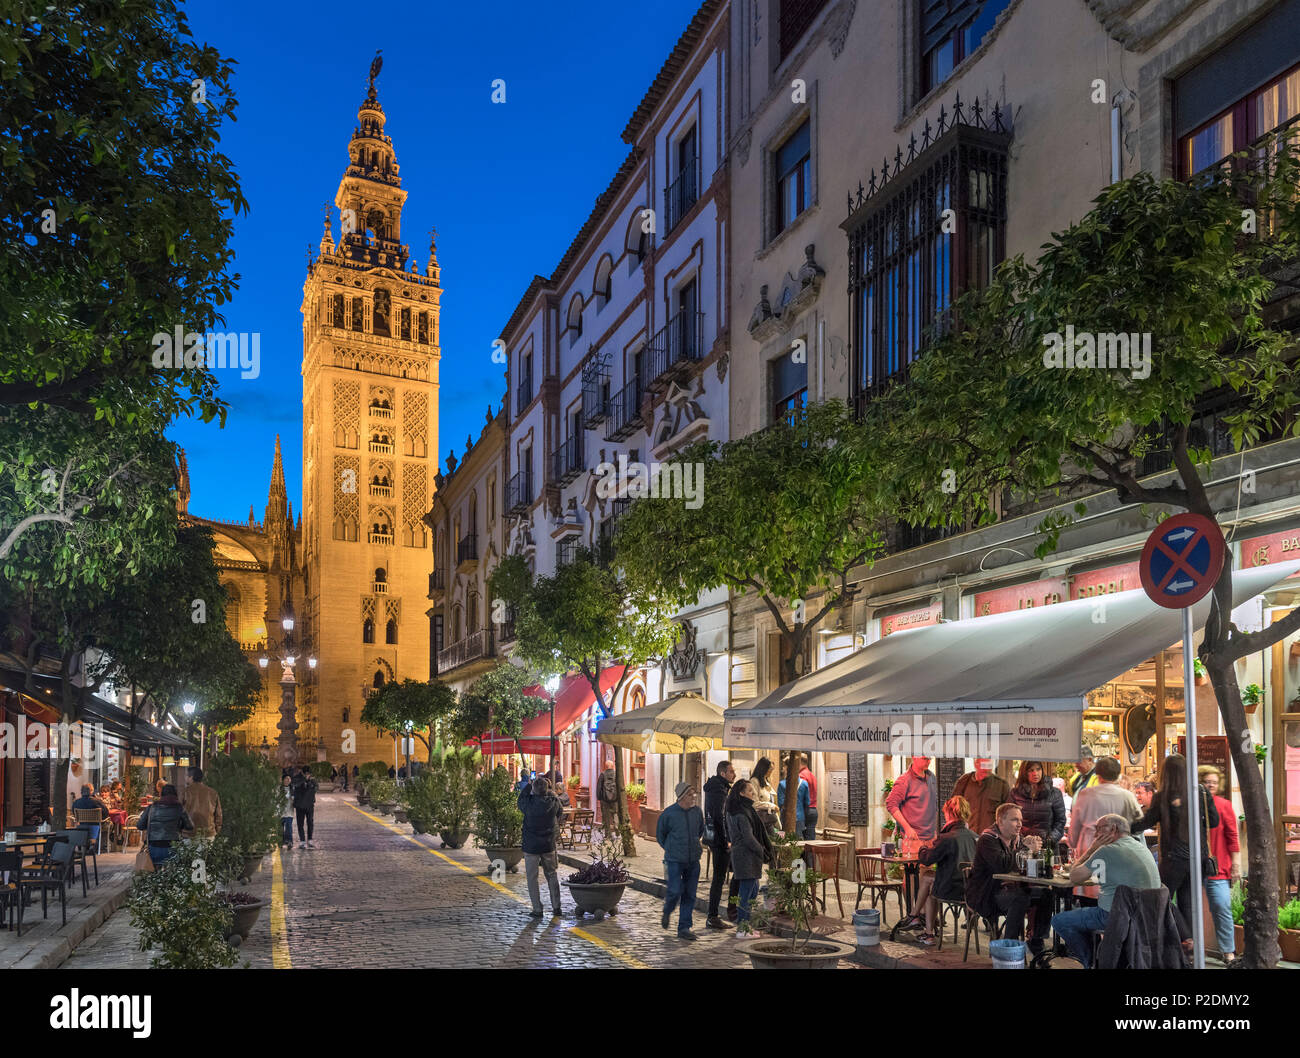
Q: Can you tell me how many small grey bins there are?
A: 2